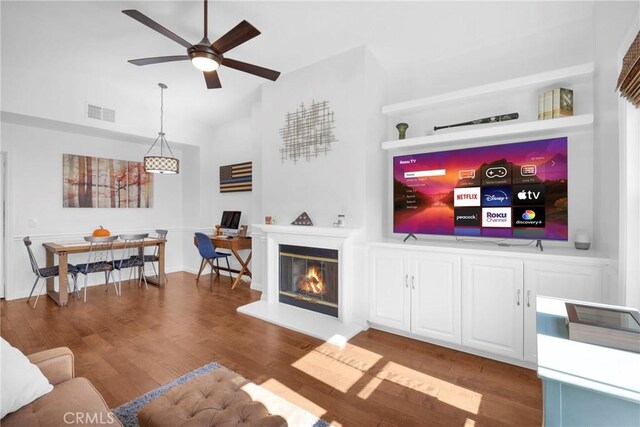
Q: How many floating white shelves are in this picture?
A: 2